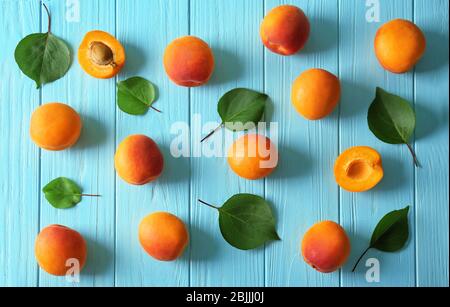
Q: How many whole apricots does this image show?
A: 10